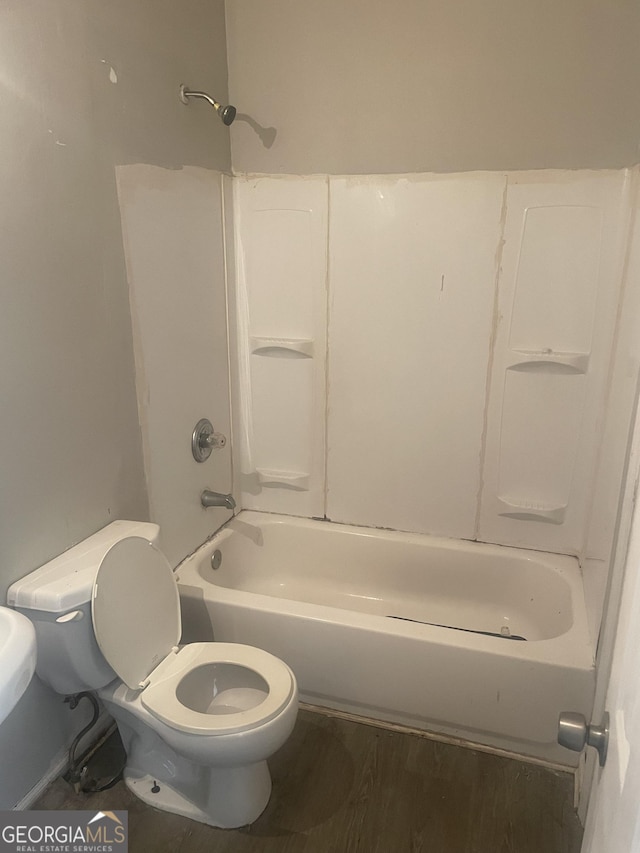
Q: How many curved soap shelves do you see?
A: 4